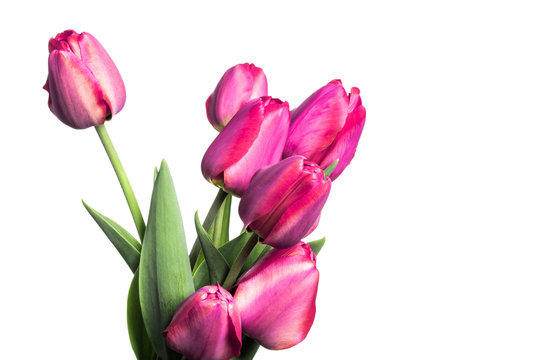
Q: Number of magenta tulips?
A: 7